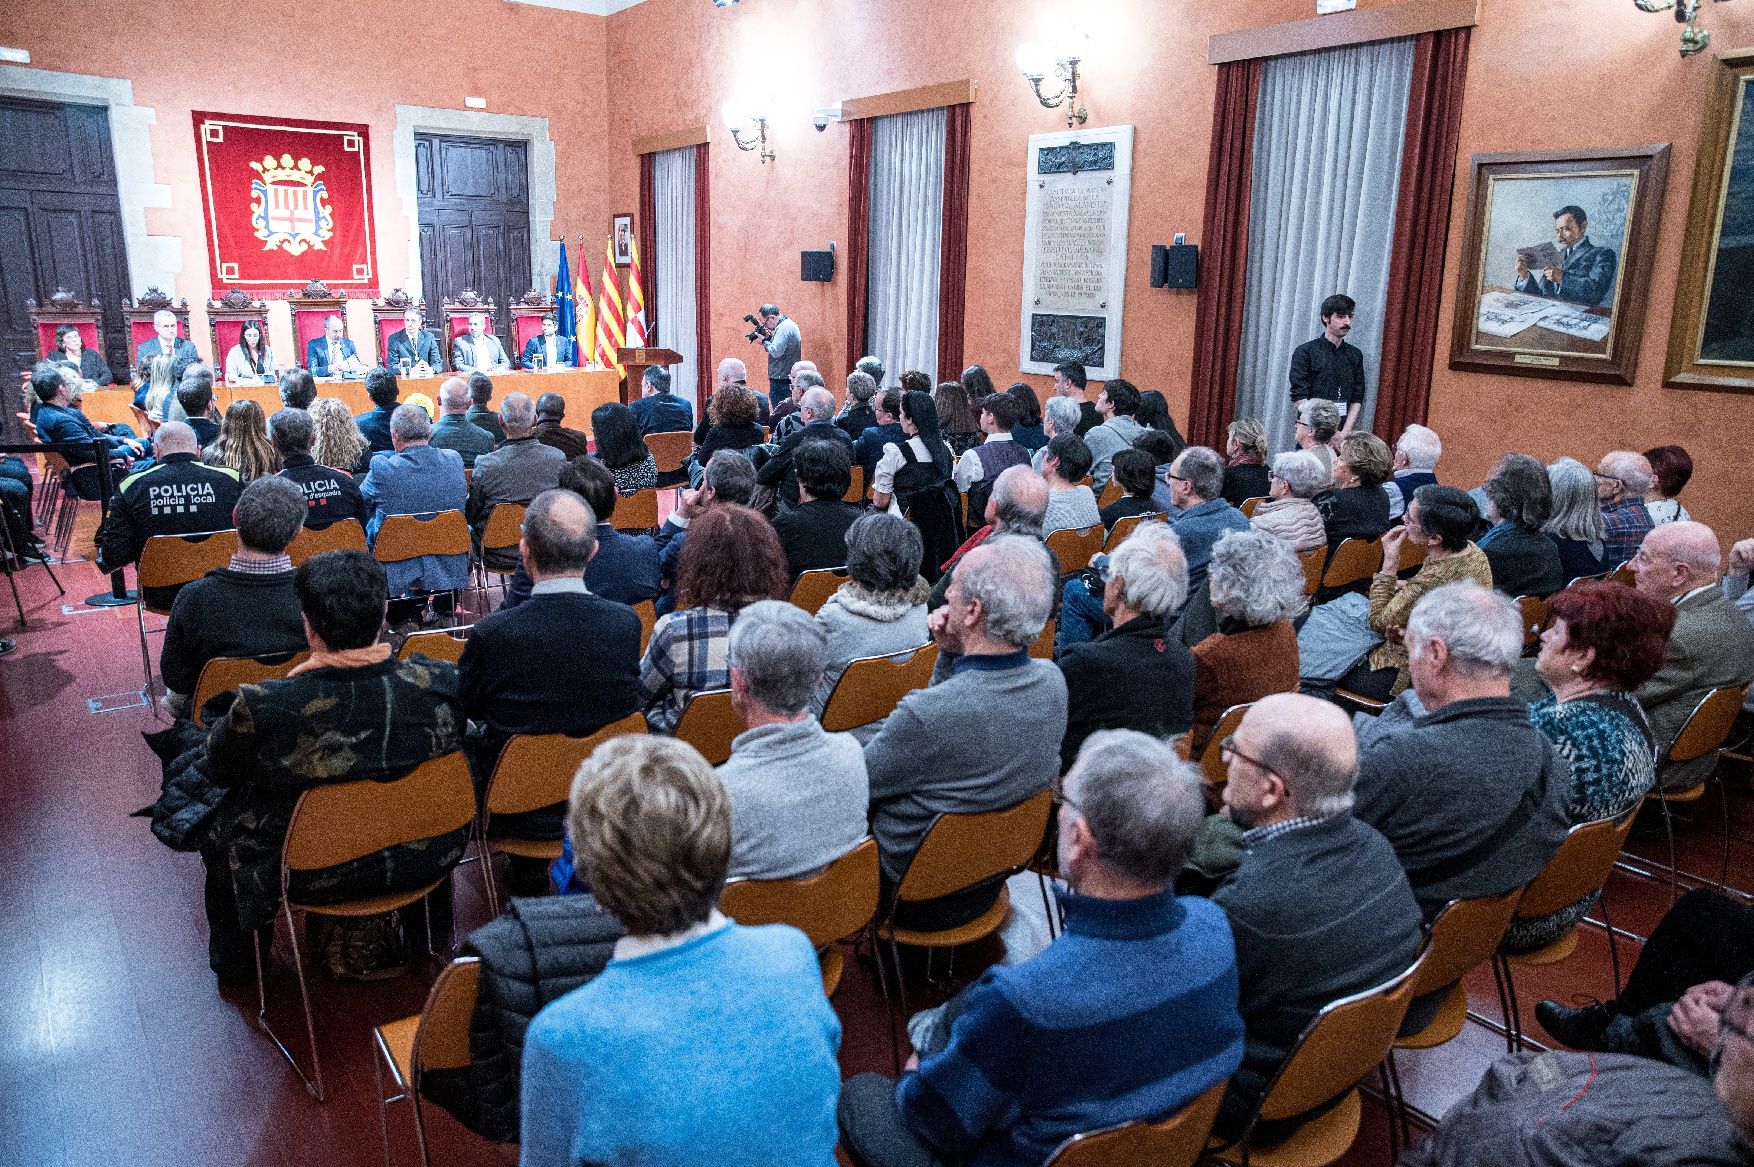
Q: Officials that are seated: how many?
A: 7